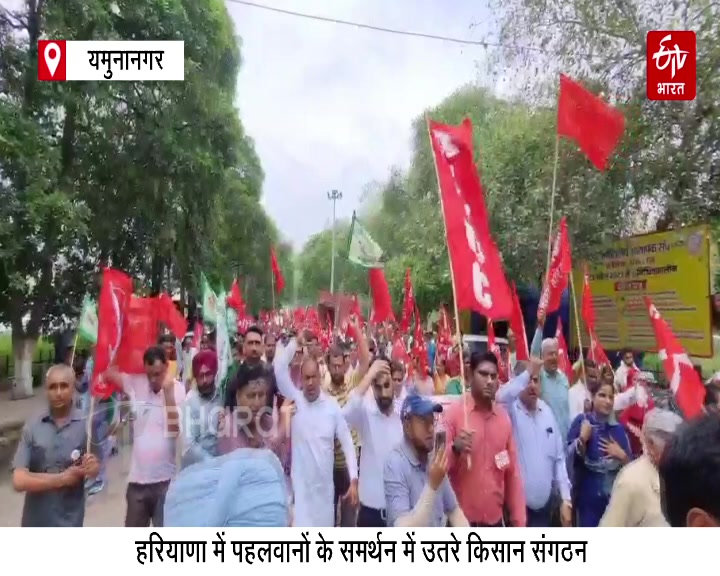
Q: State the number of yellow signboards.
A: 1